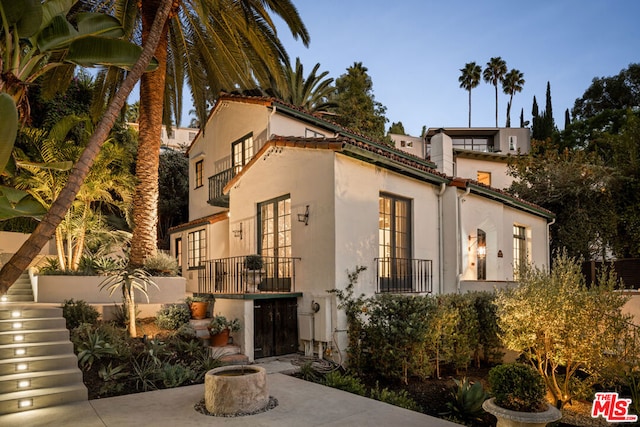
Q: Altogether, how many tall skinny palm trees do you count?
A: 3